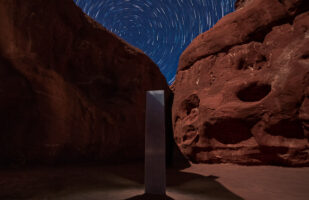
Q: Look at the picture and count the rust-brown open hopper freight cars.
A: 0